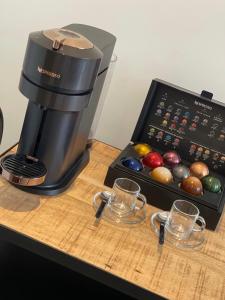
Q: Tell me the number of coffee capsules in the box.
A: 9